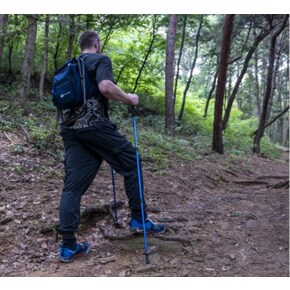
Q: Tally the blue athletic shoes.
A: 2